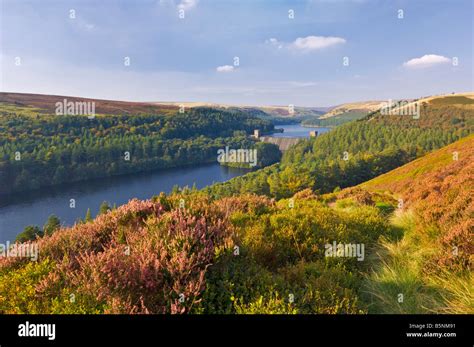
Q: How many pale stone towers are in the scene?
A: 2